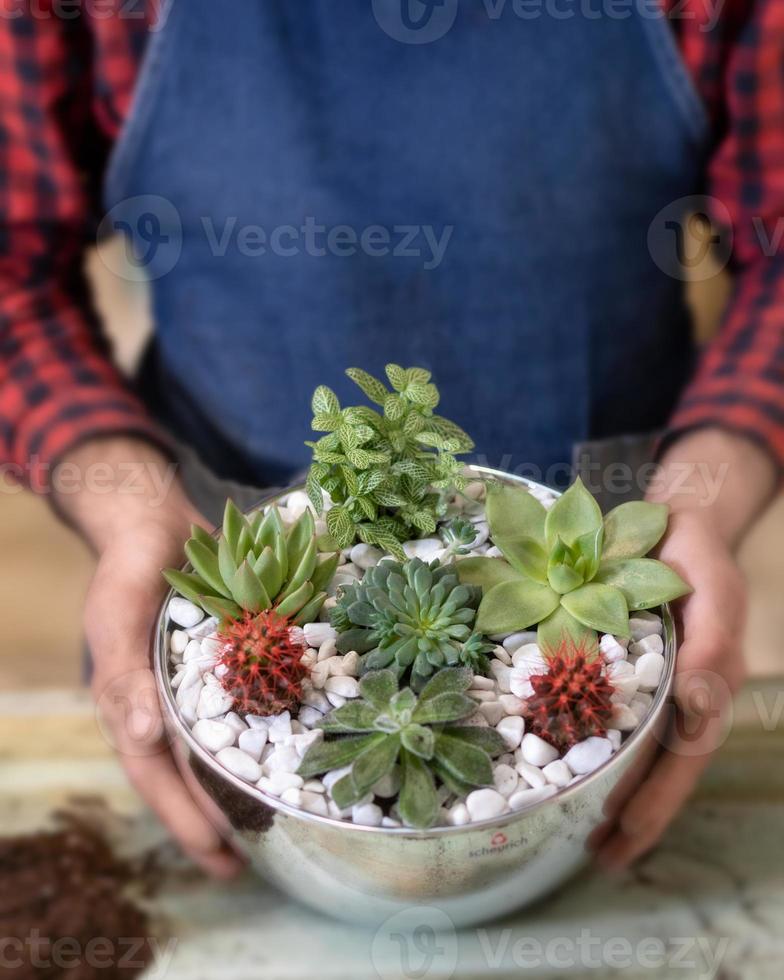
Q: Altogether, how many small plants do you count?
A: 7